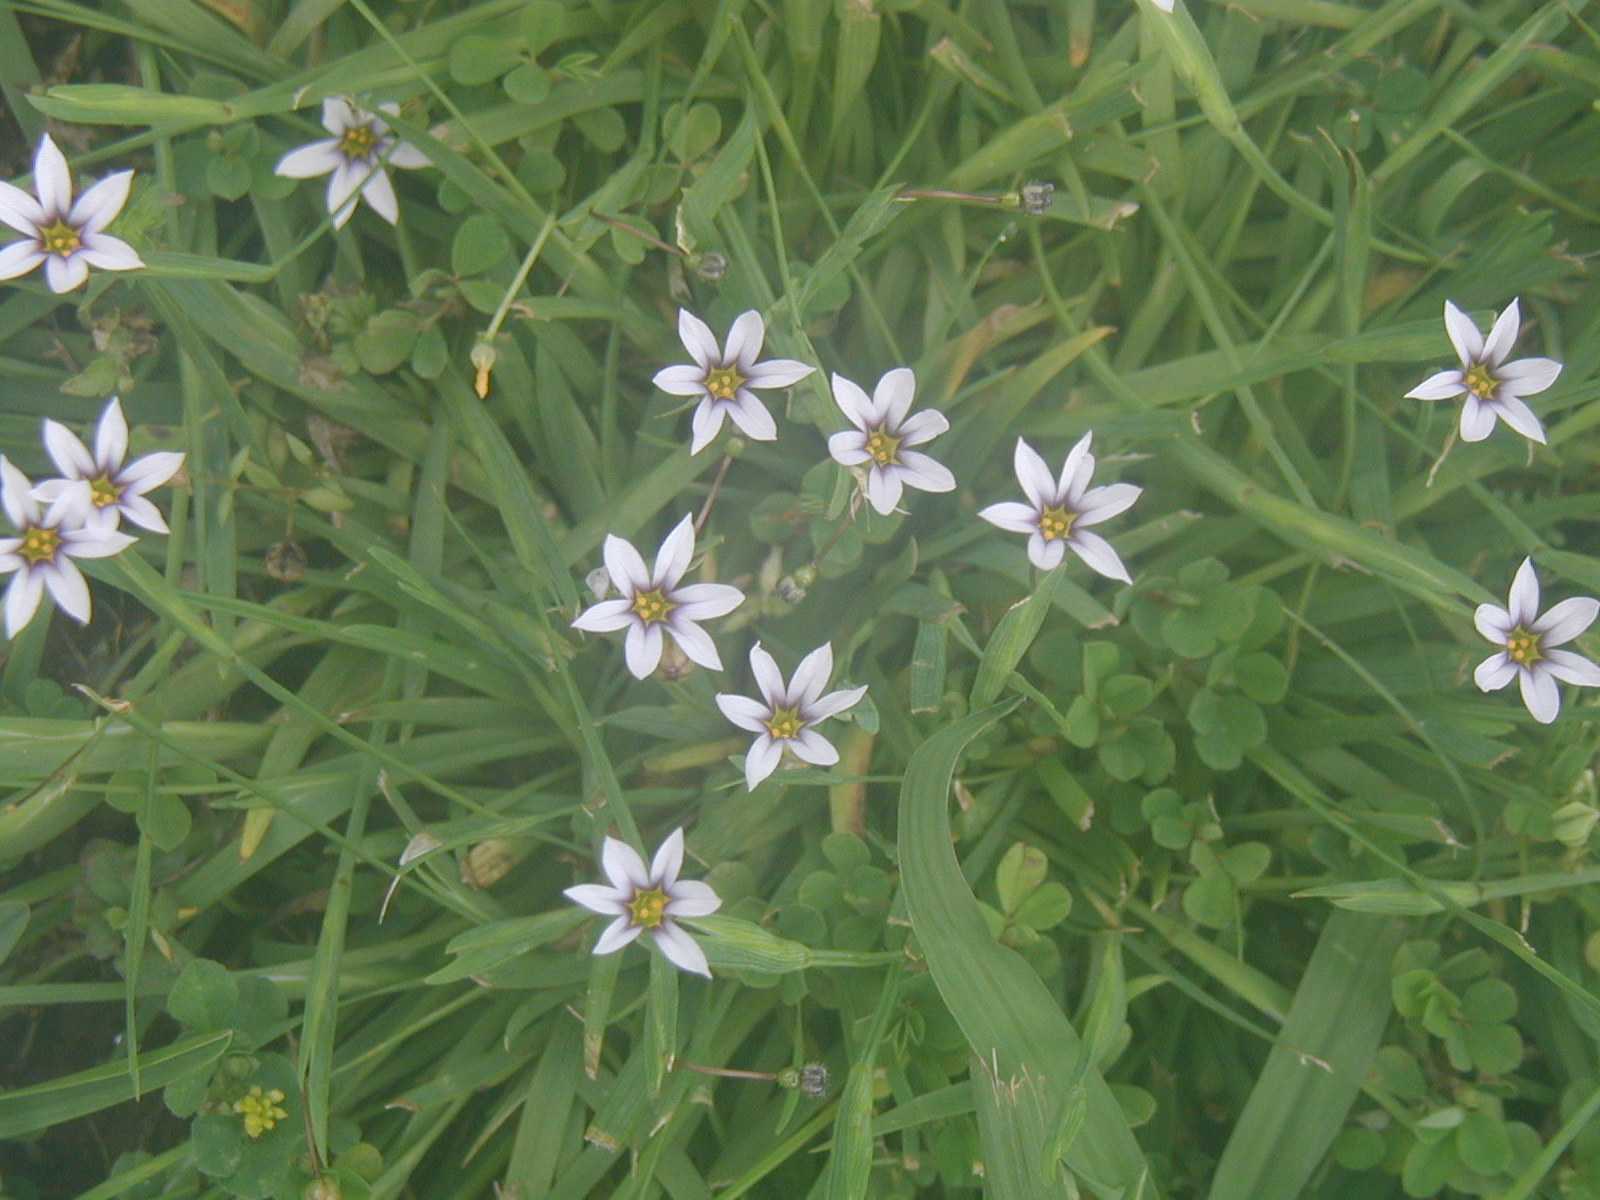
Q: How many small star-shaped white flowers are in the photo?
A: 12